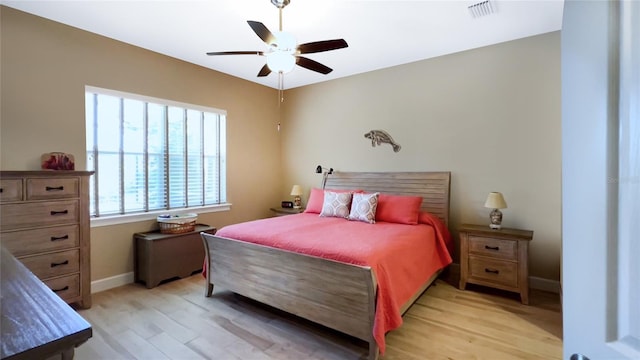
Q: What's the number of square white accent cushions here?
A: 2